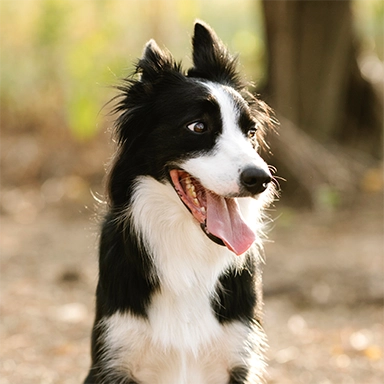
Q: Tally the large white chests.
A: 1